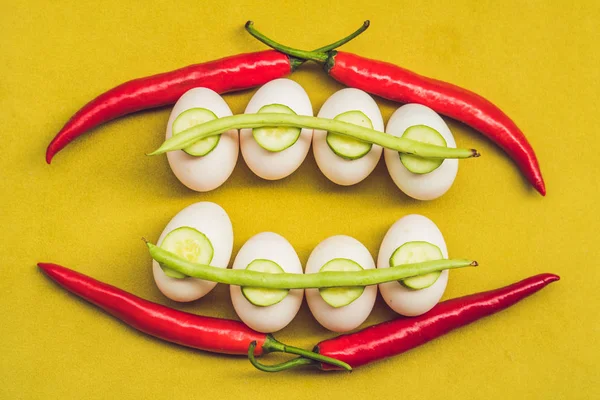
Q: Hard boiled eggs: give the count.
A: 8